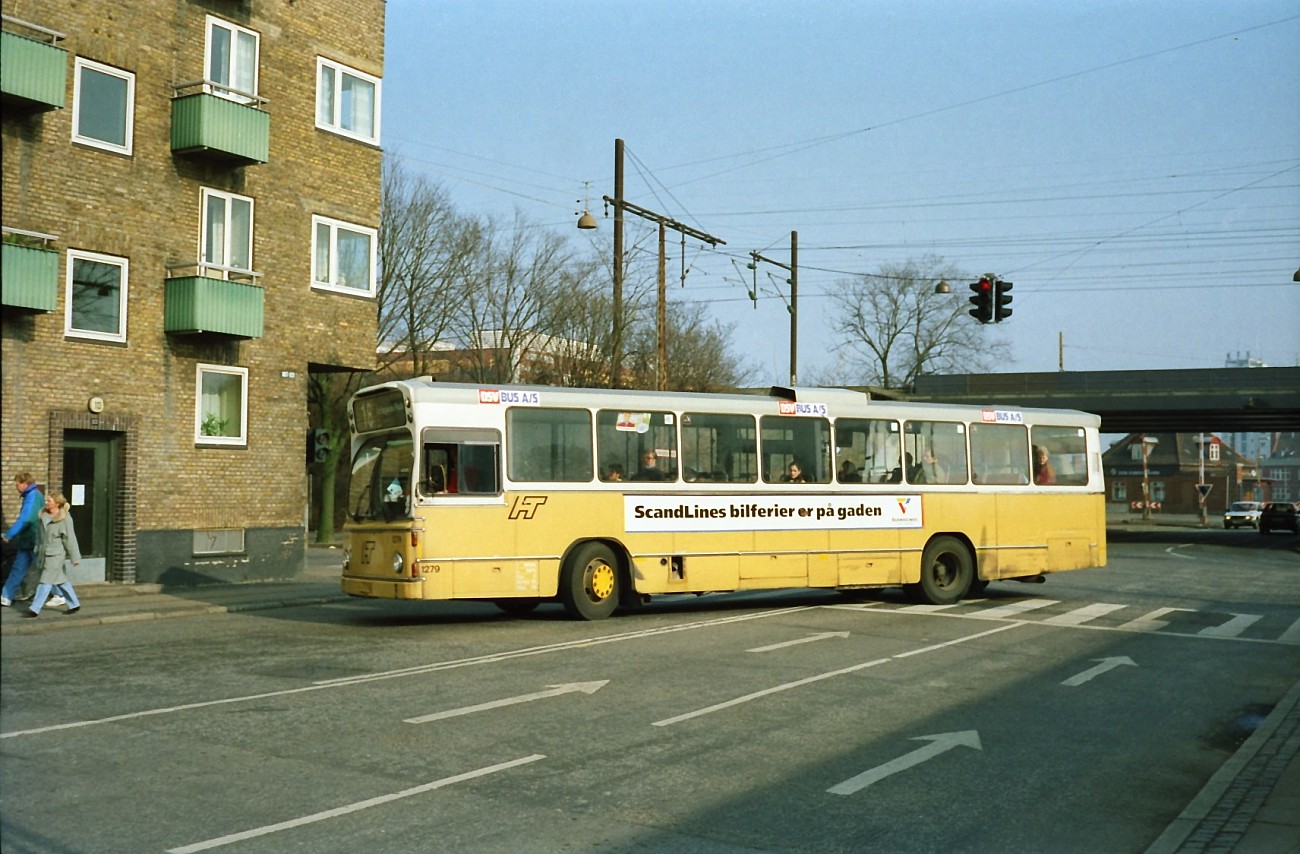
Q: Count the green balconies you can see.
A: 4